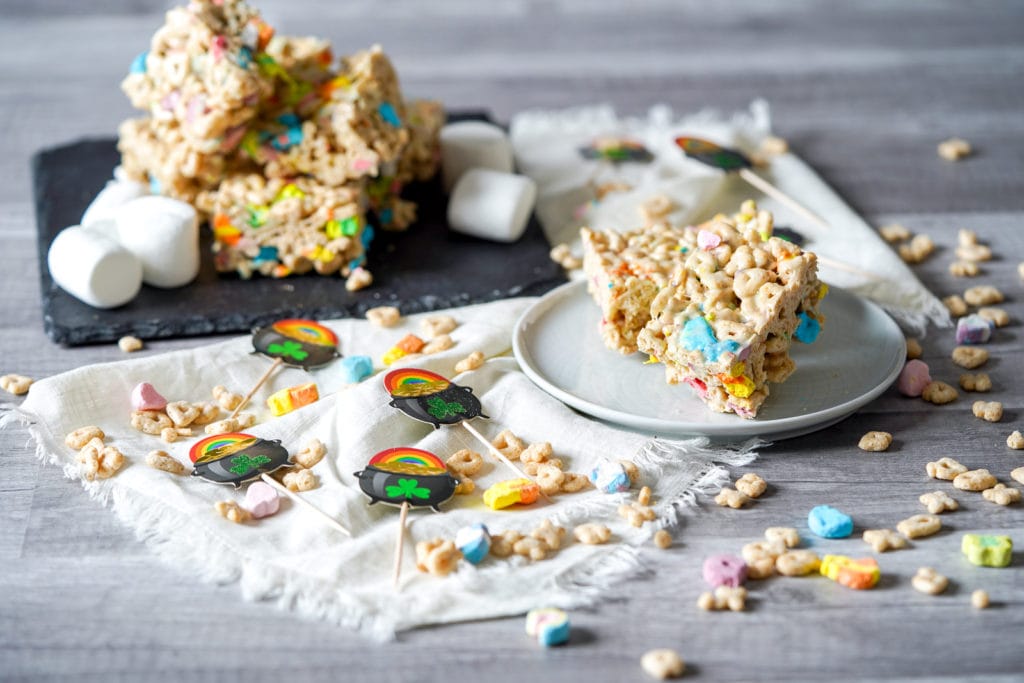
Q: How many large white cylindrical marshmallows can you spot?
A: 5